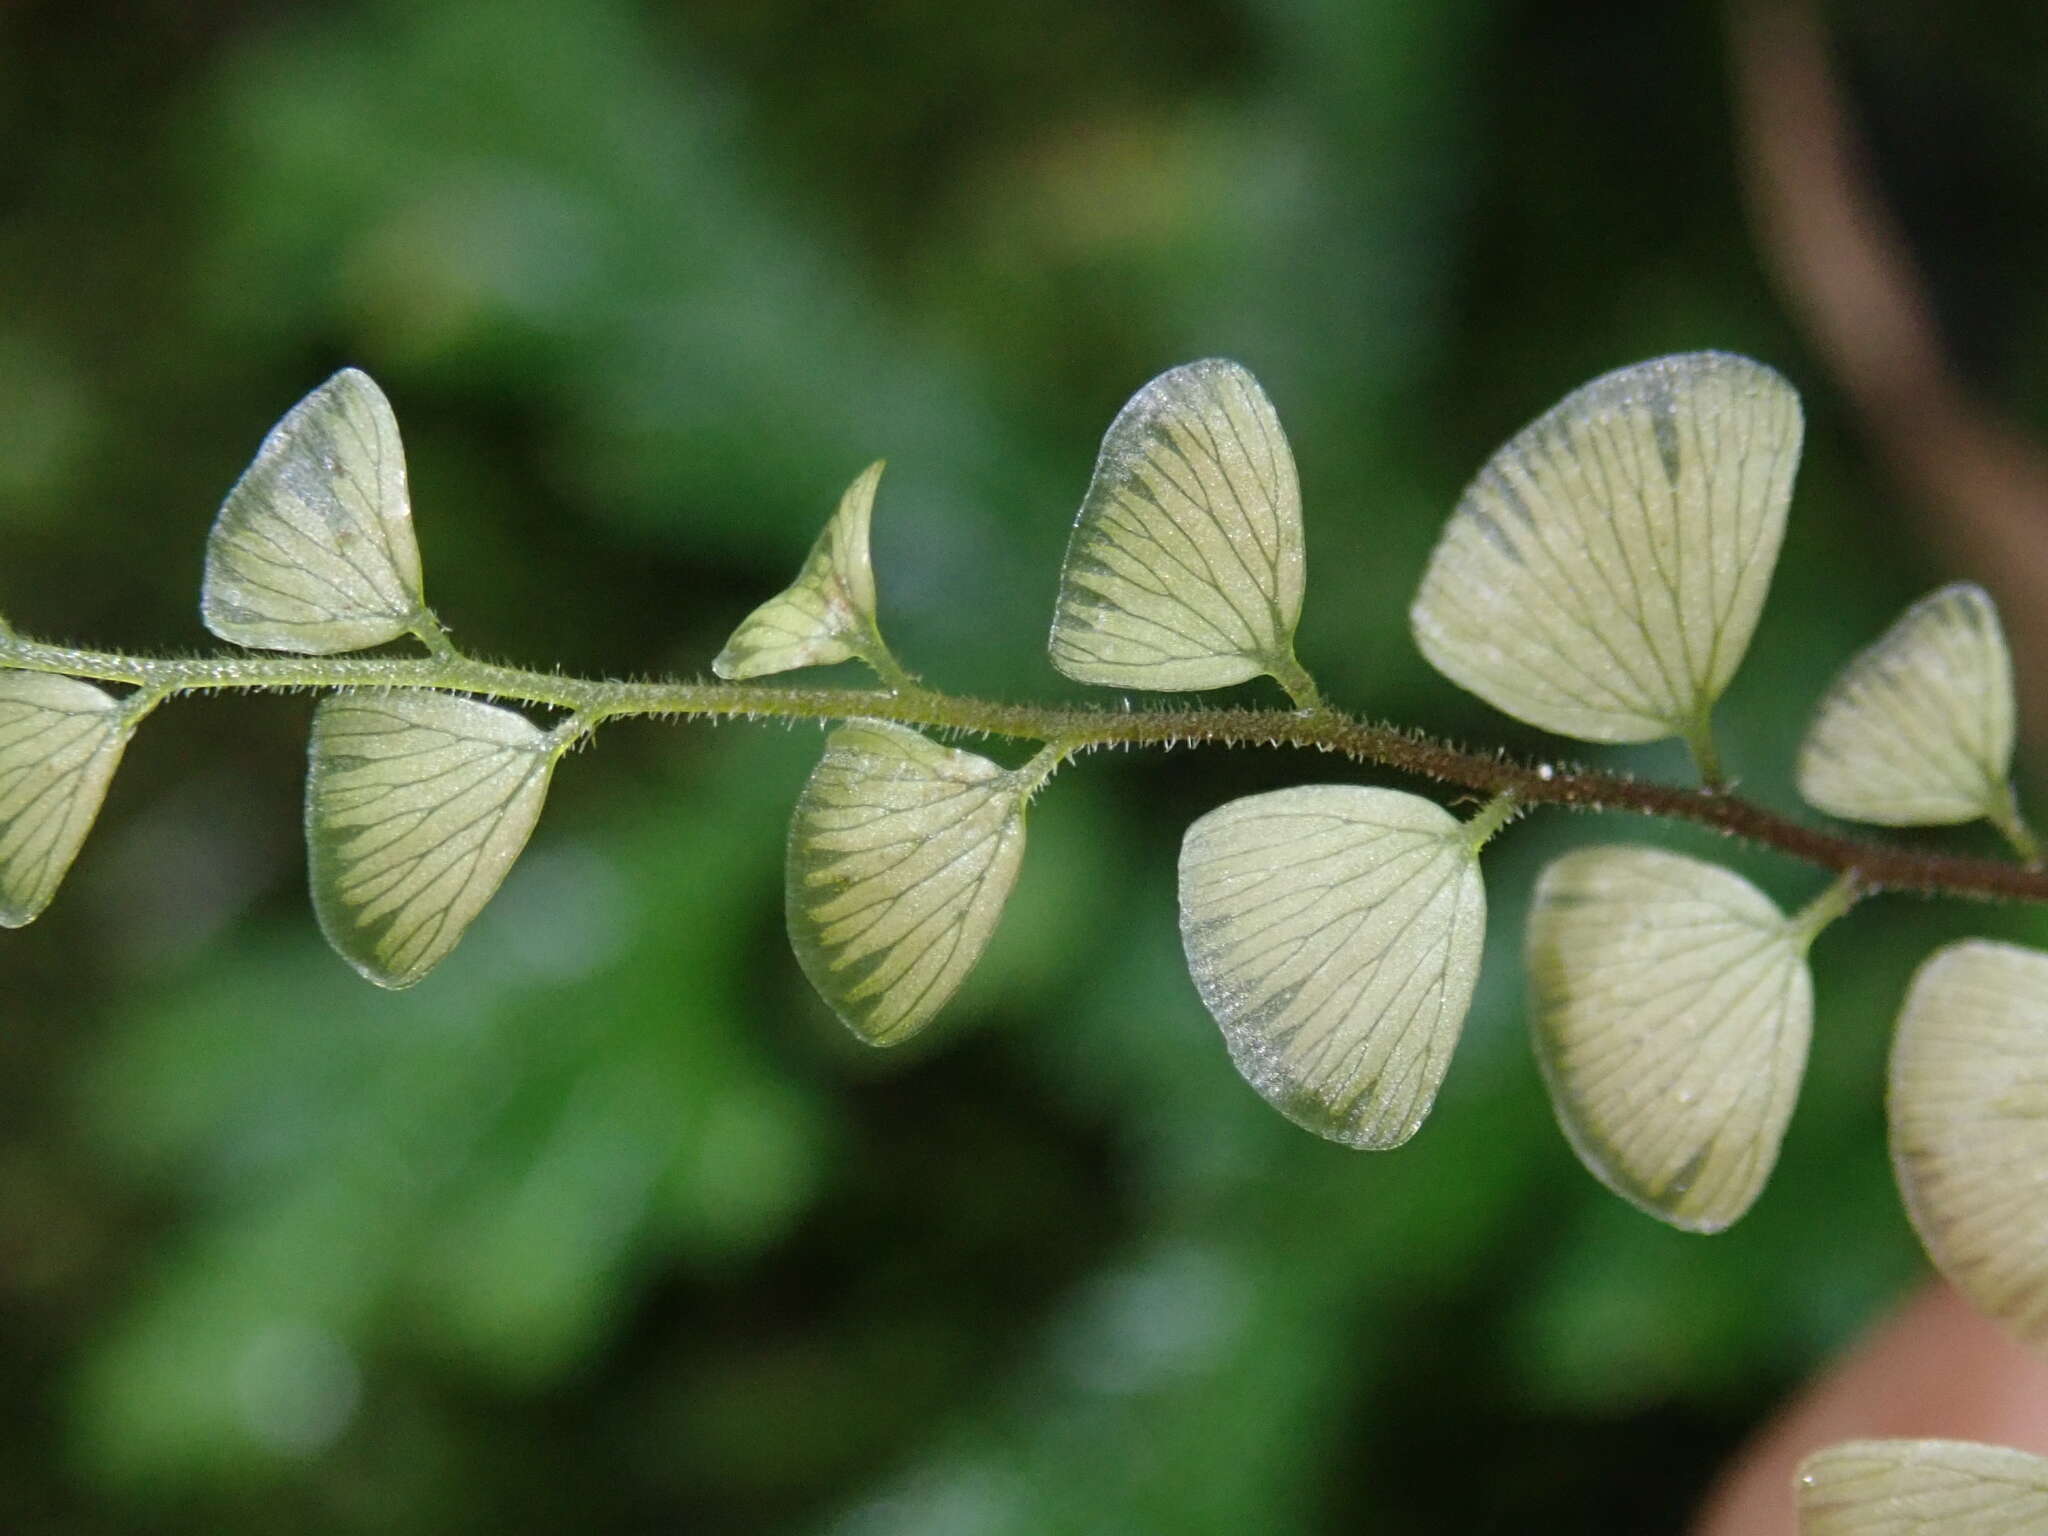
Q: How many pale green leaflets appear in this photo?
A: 12